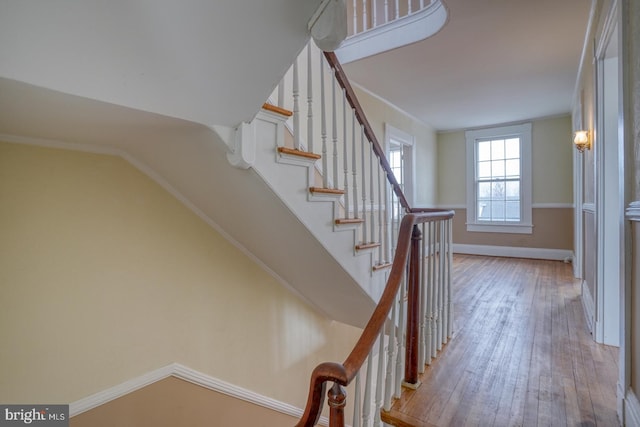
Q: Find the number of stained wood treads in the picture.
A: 6